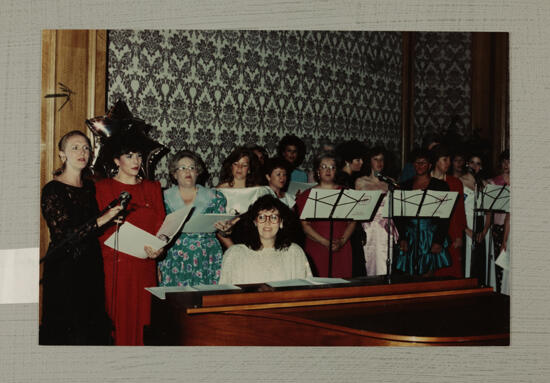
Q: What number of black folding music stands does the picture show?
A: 3